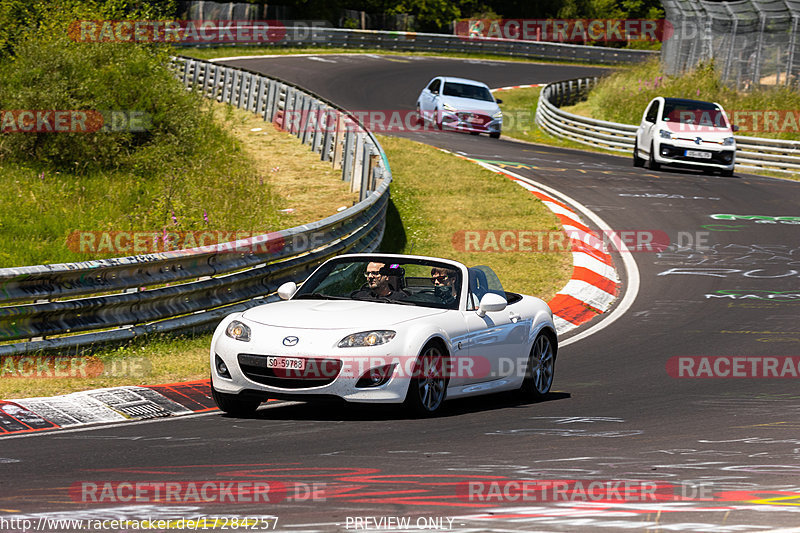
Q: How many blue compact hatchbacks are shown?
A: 1